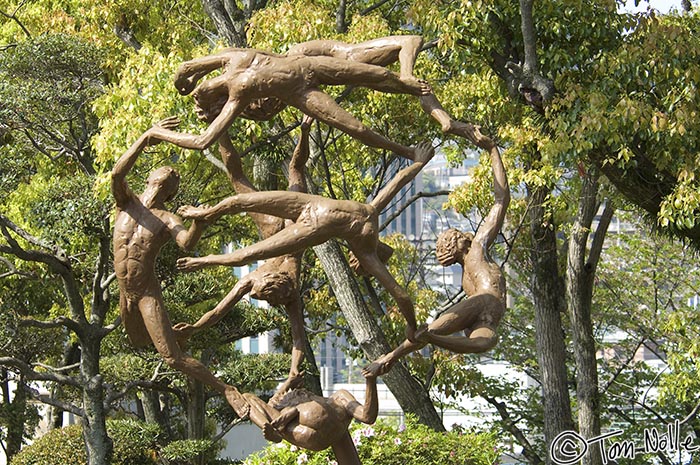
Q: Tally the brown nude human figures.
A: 7